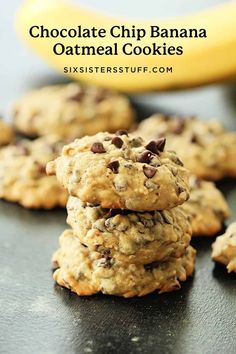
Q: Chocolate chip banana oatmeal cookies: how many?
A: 9